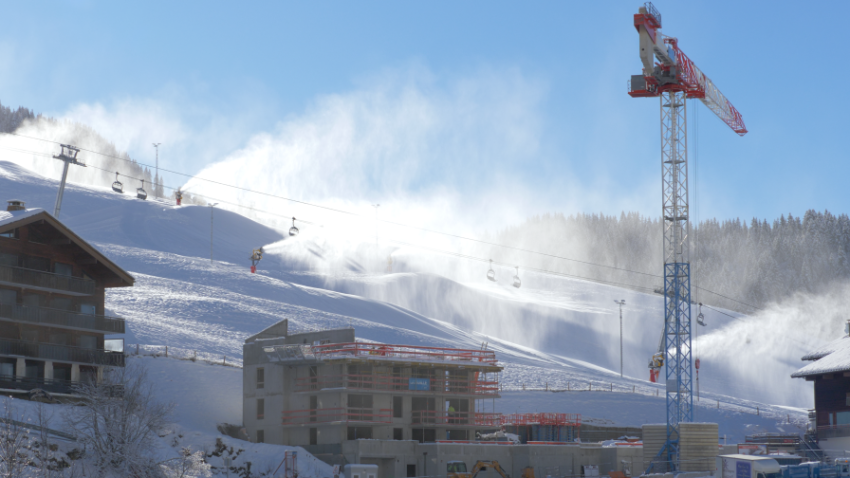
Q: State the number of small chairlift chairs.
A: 6